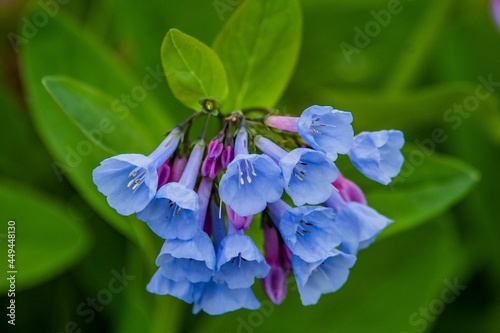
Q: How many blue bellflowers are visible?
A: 13